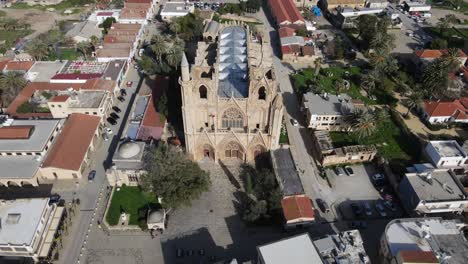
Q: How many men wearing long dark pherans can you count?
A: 0